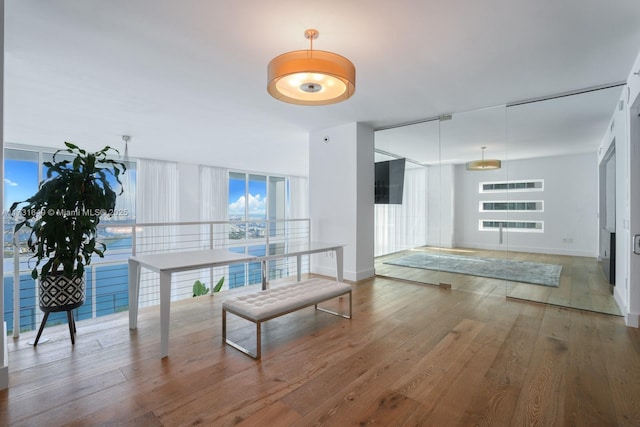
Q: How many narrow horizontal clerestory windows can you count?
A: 3